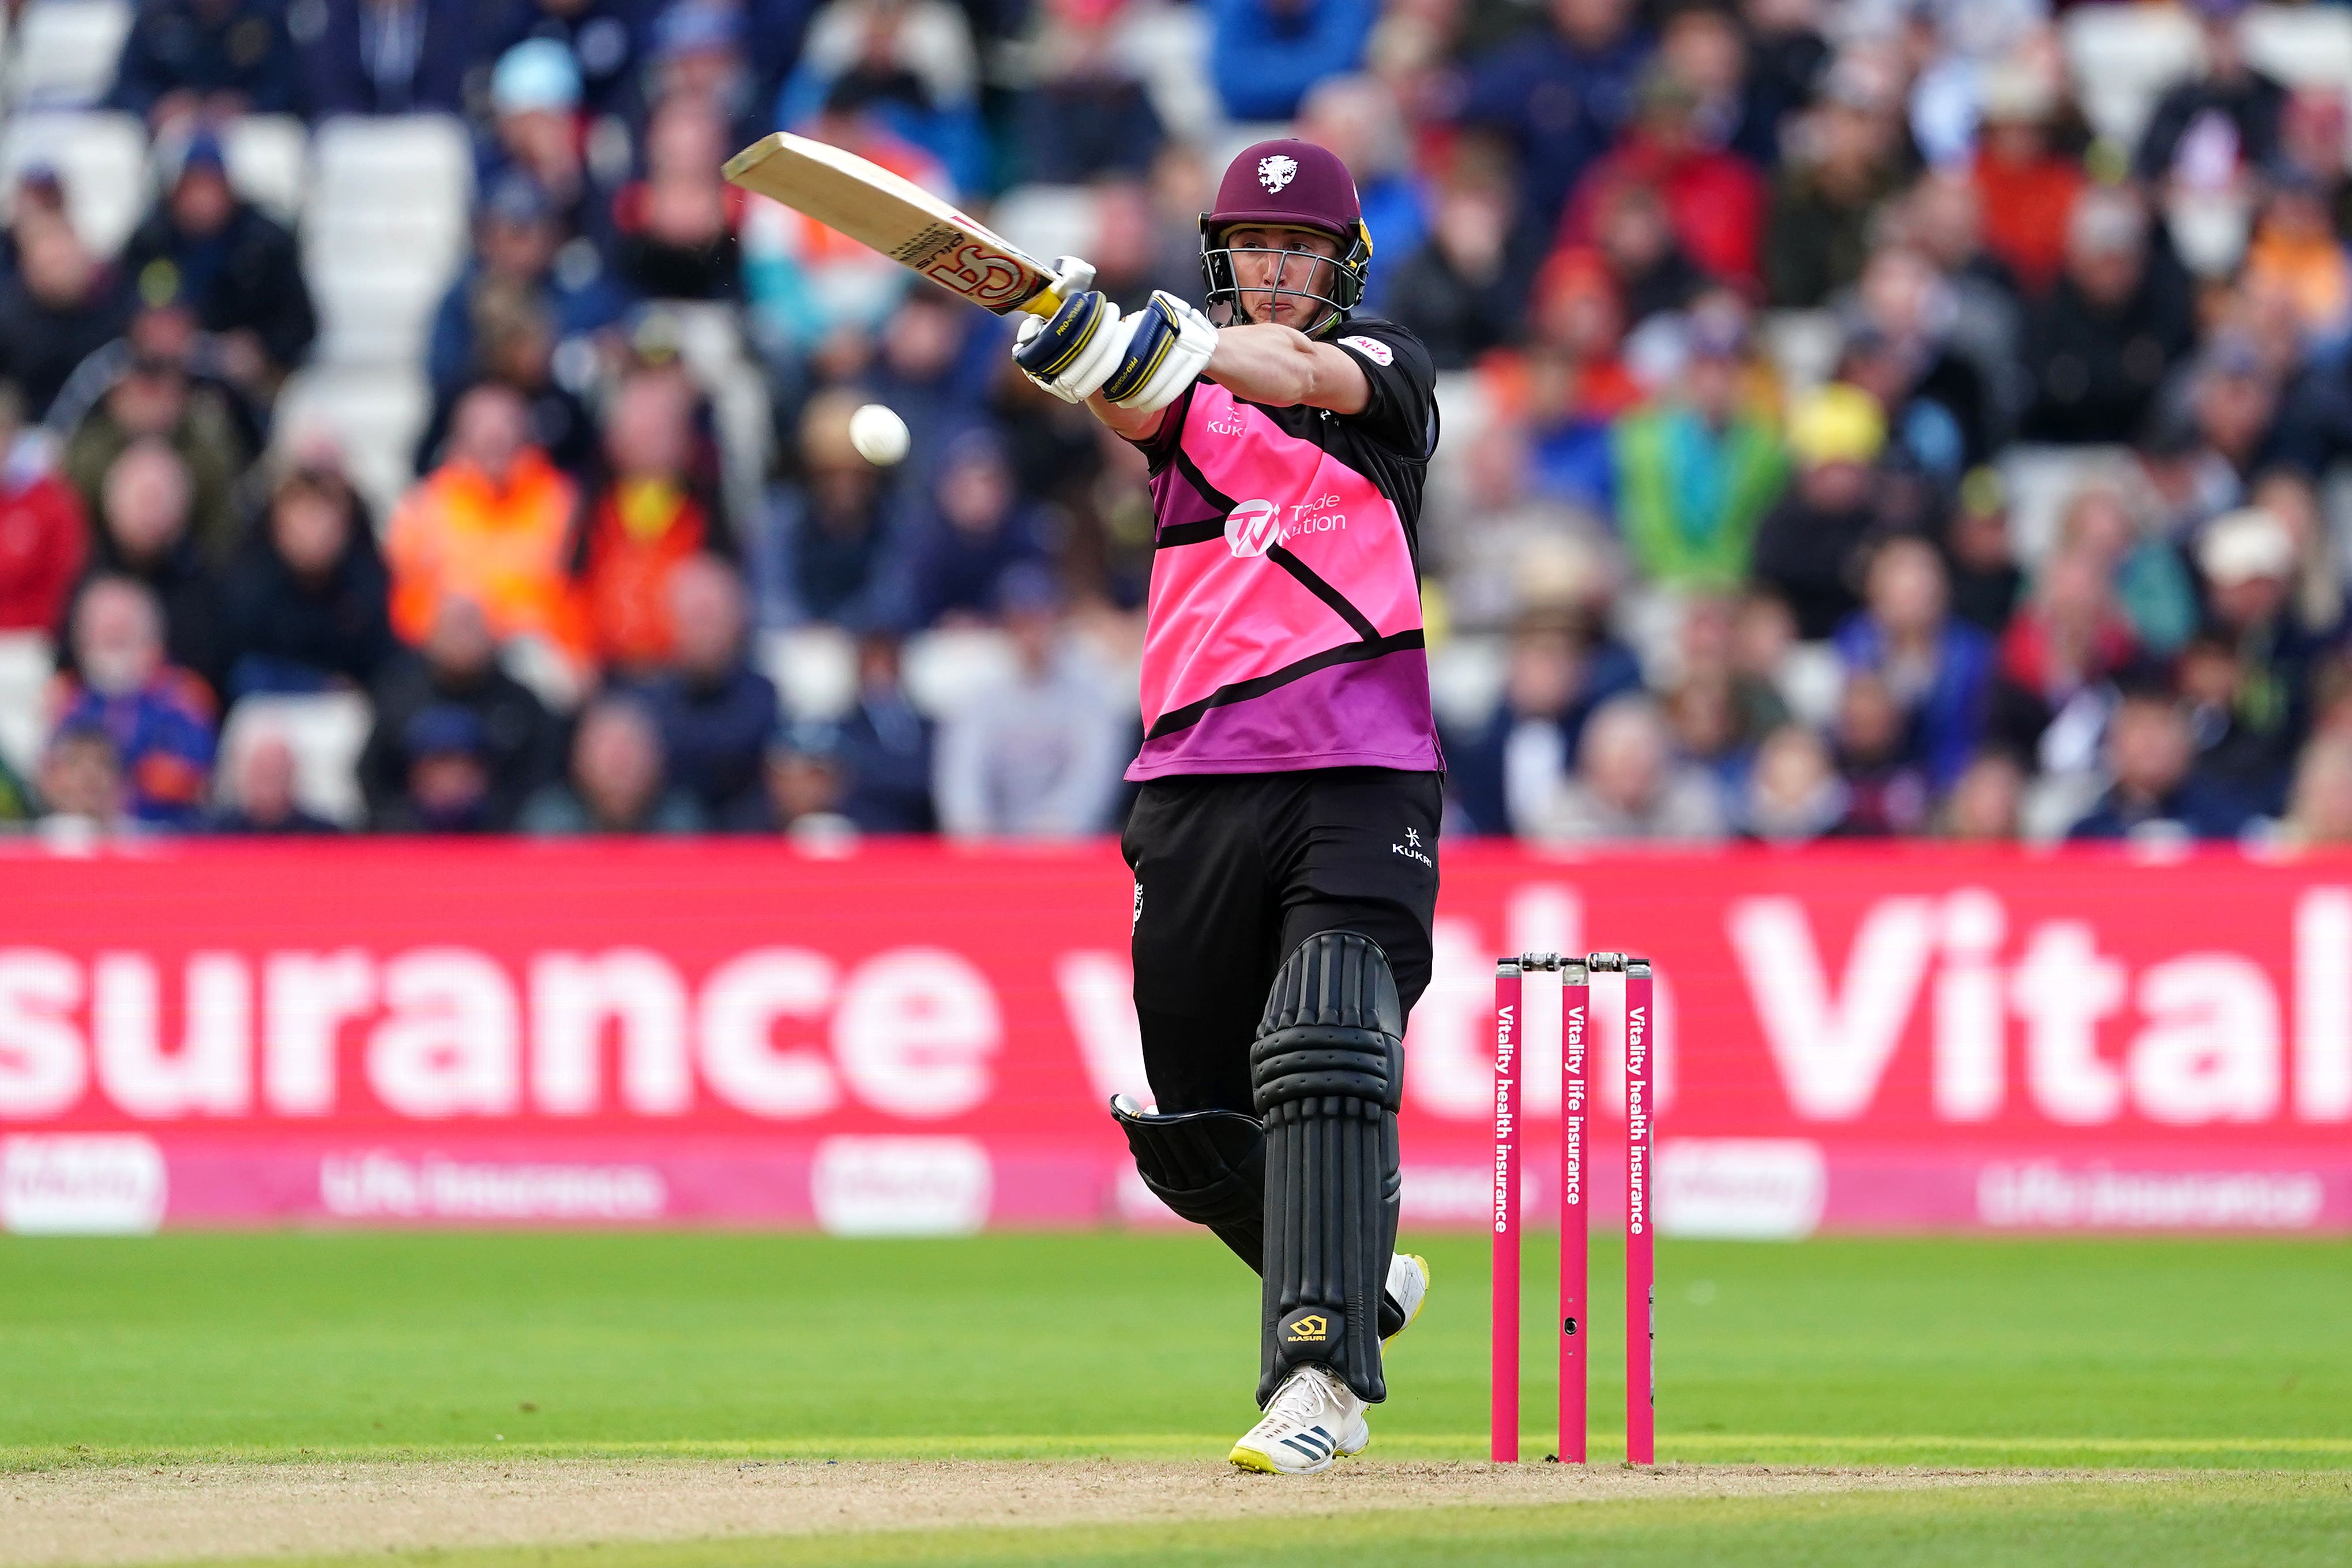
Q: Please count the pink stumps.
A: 3